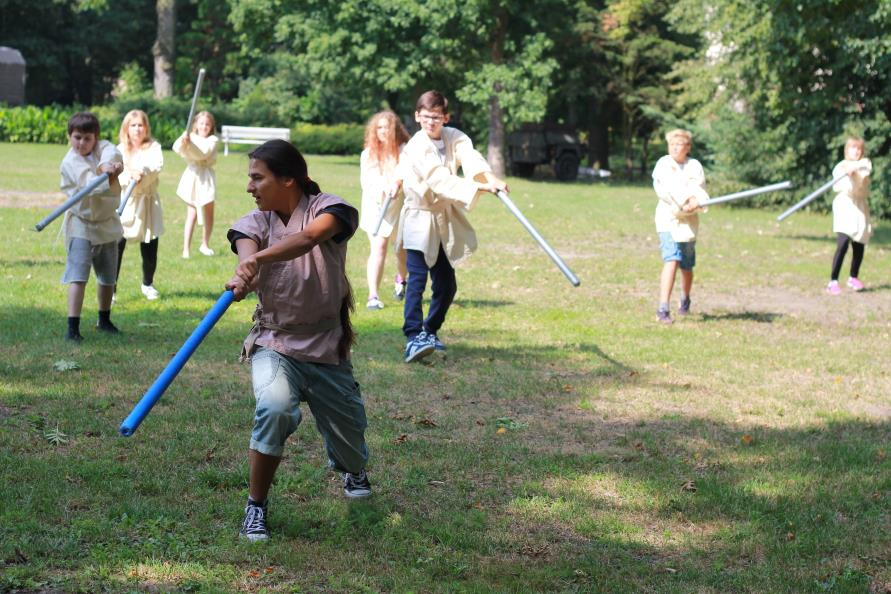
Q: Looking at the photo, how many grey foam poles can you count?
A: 7